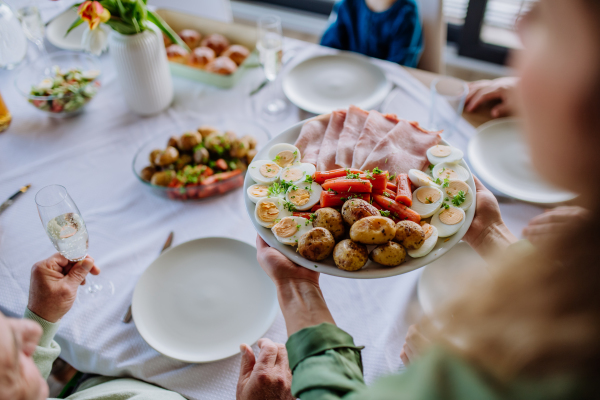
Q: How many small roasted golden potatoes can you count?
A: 7